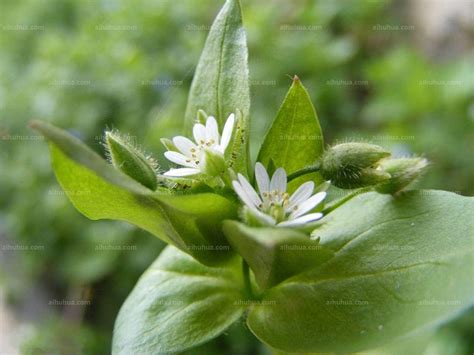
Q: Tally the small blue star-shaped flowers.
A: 0